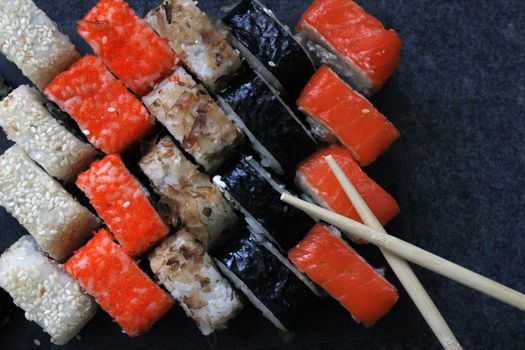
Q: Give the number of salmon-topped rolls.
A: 4